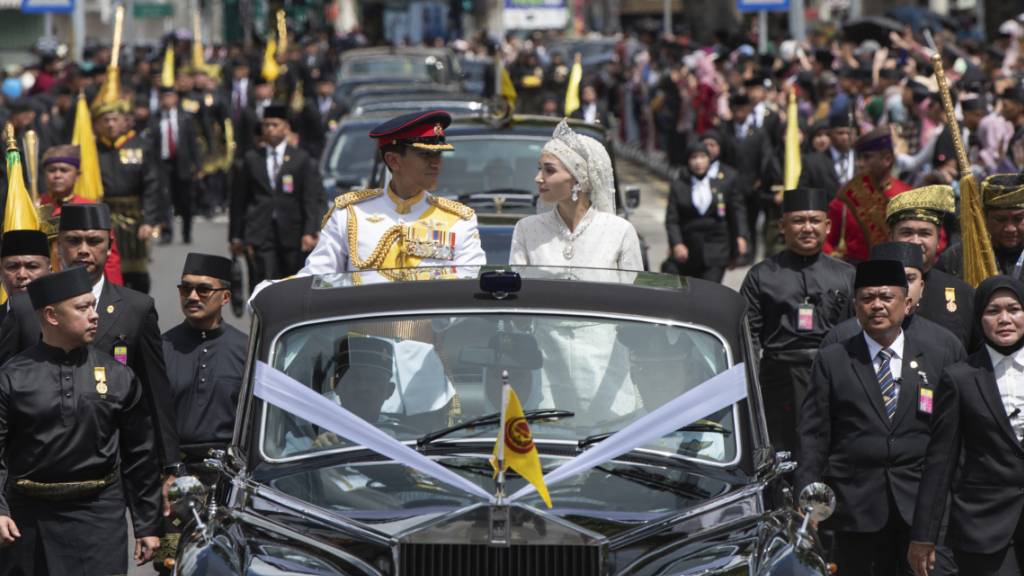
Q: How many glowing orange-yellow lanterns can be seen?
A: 0